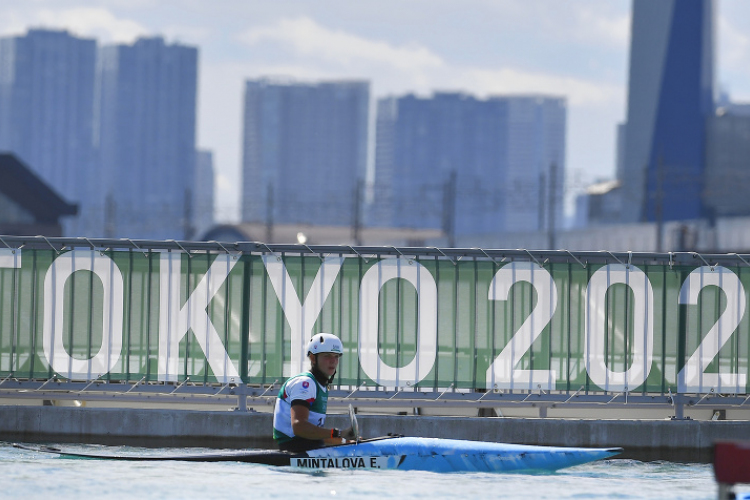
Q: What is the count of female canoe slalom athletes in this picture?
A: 1